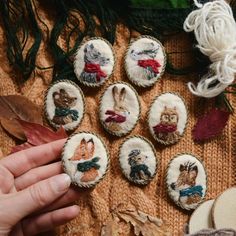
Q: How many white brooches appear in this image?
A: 8